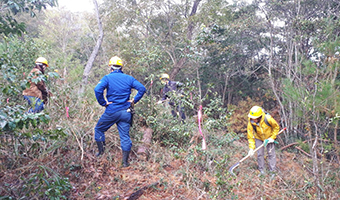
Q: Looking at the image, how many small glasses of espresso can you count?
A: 0